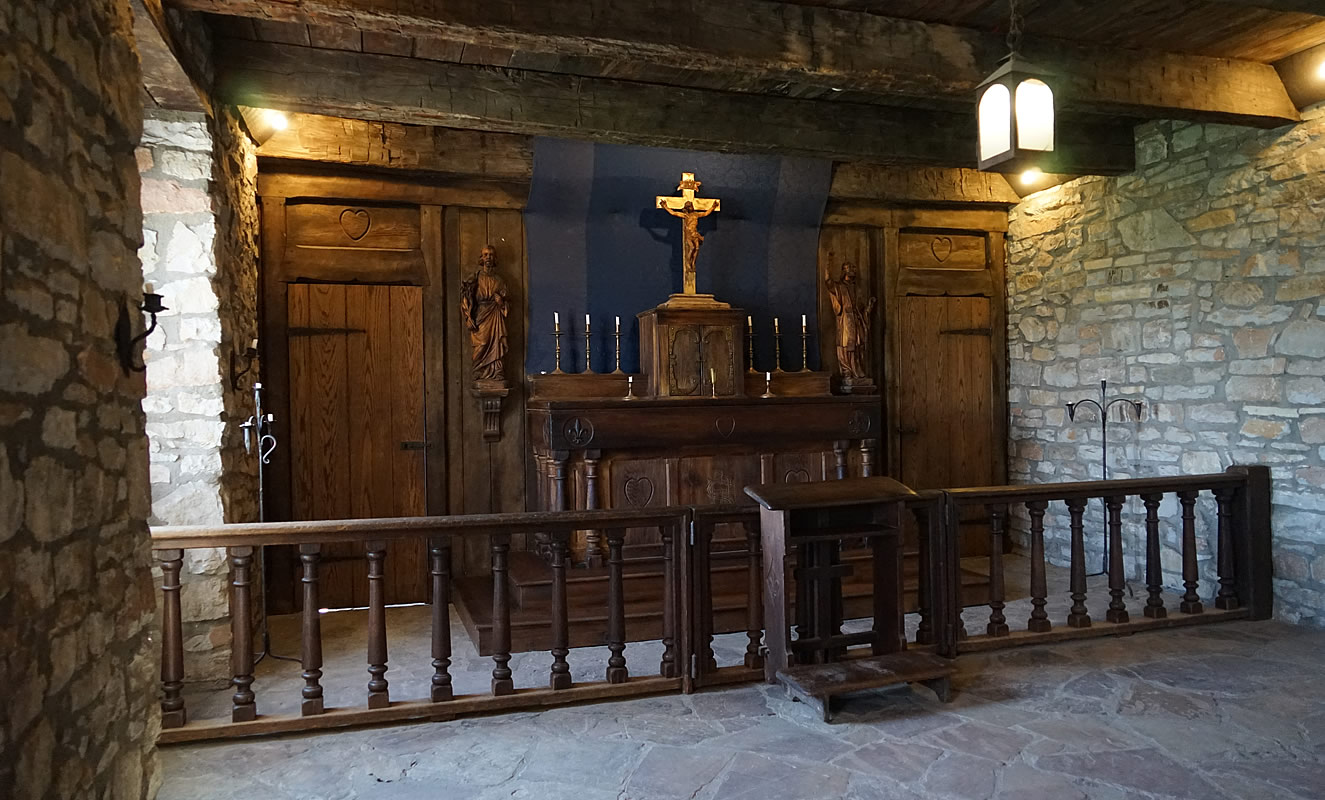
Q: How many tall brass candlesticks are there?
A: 6